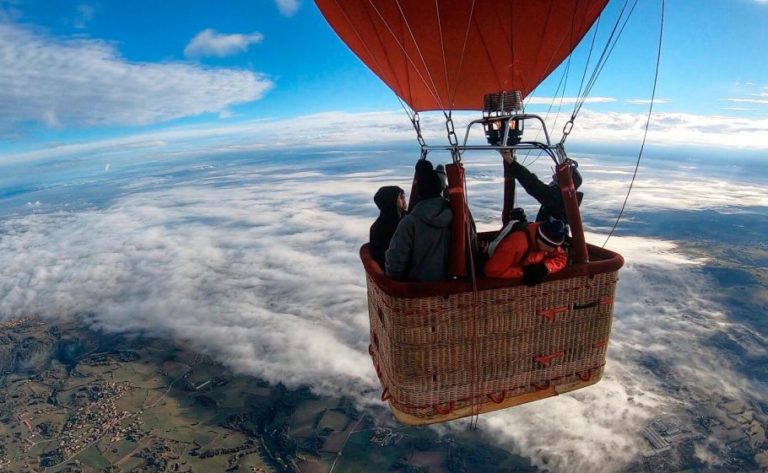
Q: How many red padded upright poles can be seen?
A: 4